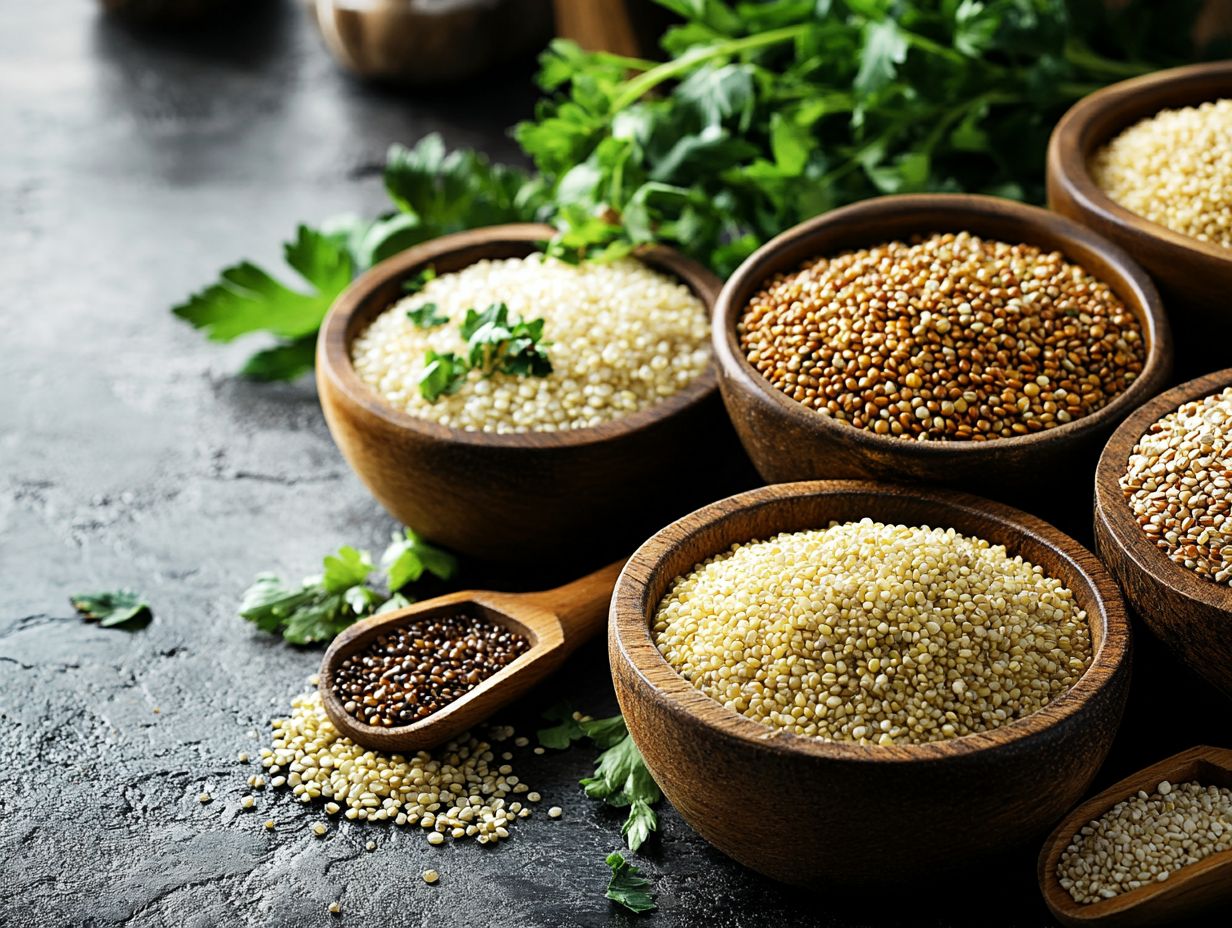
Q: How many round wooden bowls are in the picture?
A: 5